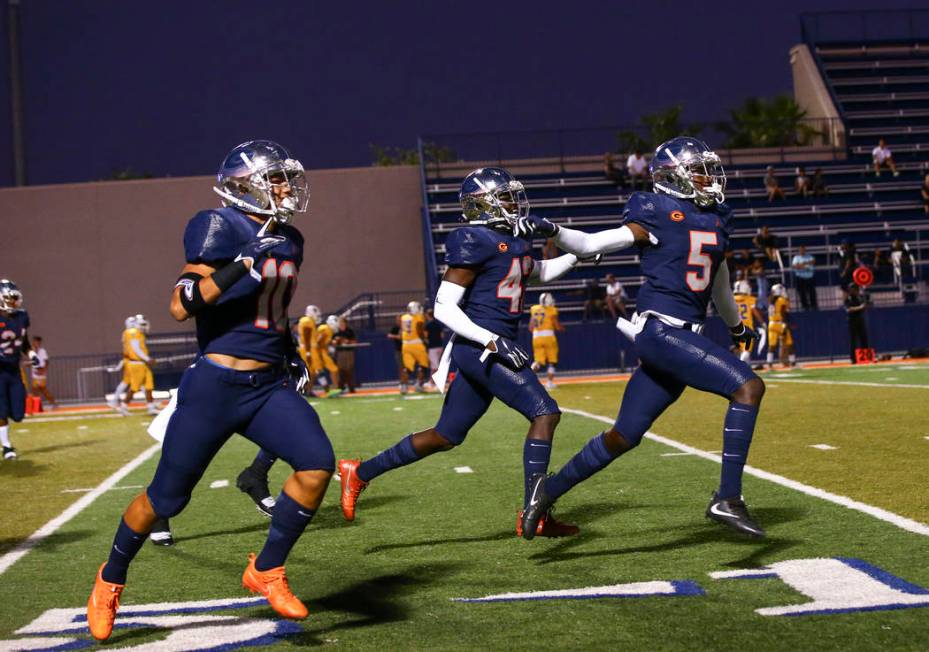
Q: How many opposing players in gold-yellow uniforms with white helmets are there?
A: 8